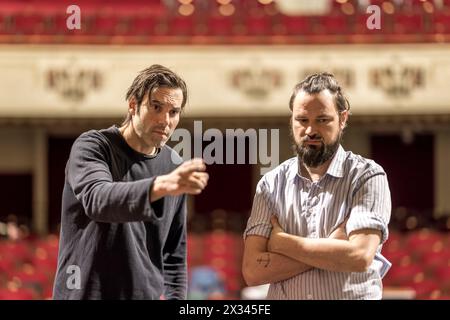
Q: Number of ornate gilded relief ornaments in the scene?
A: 4